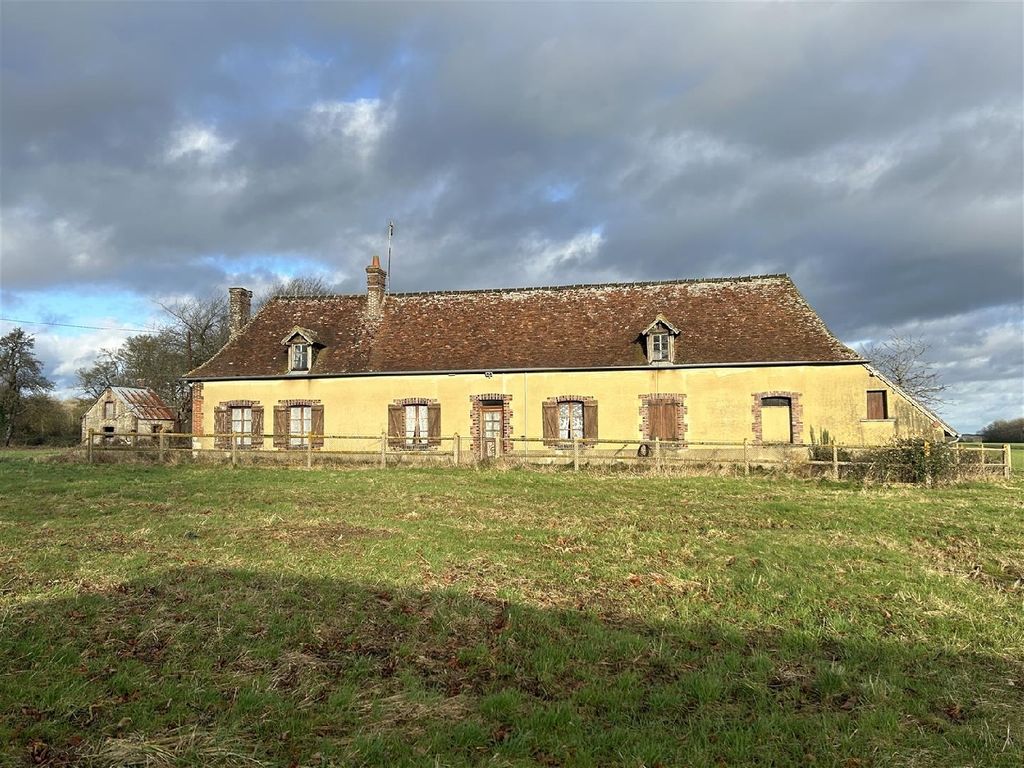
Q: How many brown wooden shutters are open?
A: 8